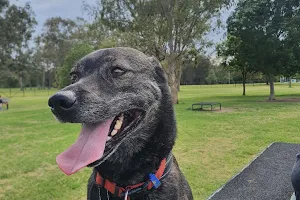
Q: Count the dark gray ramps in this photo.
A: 1